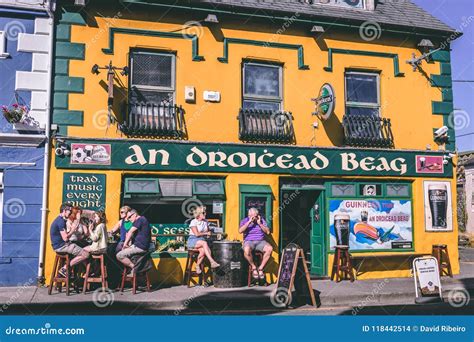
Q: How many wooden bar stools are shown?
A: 7